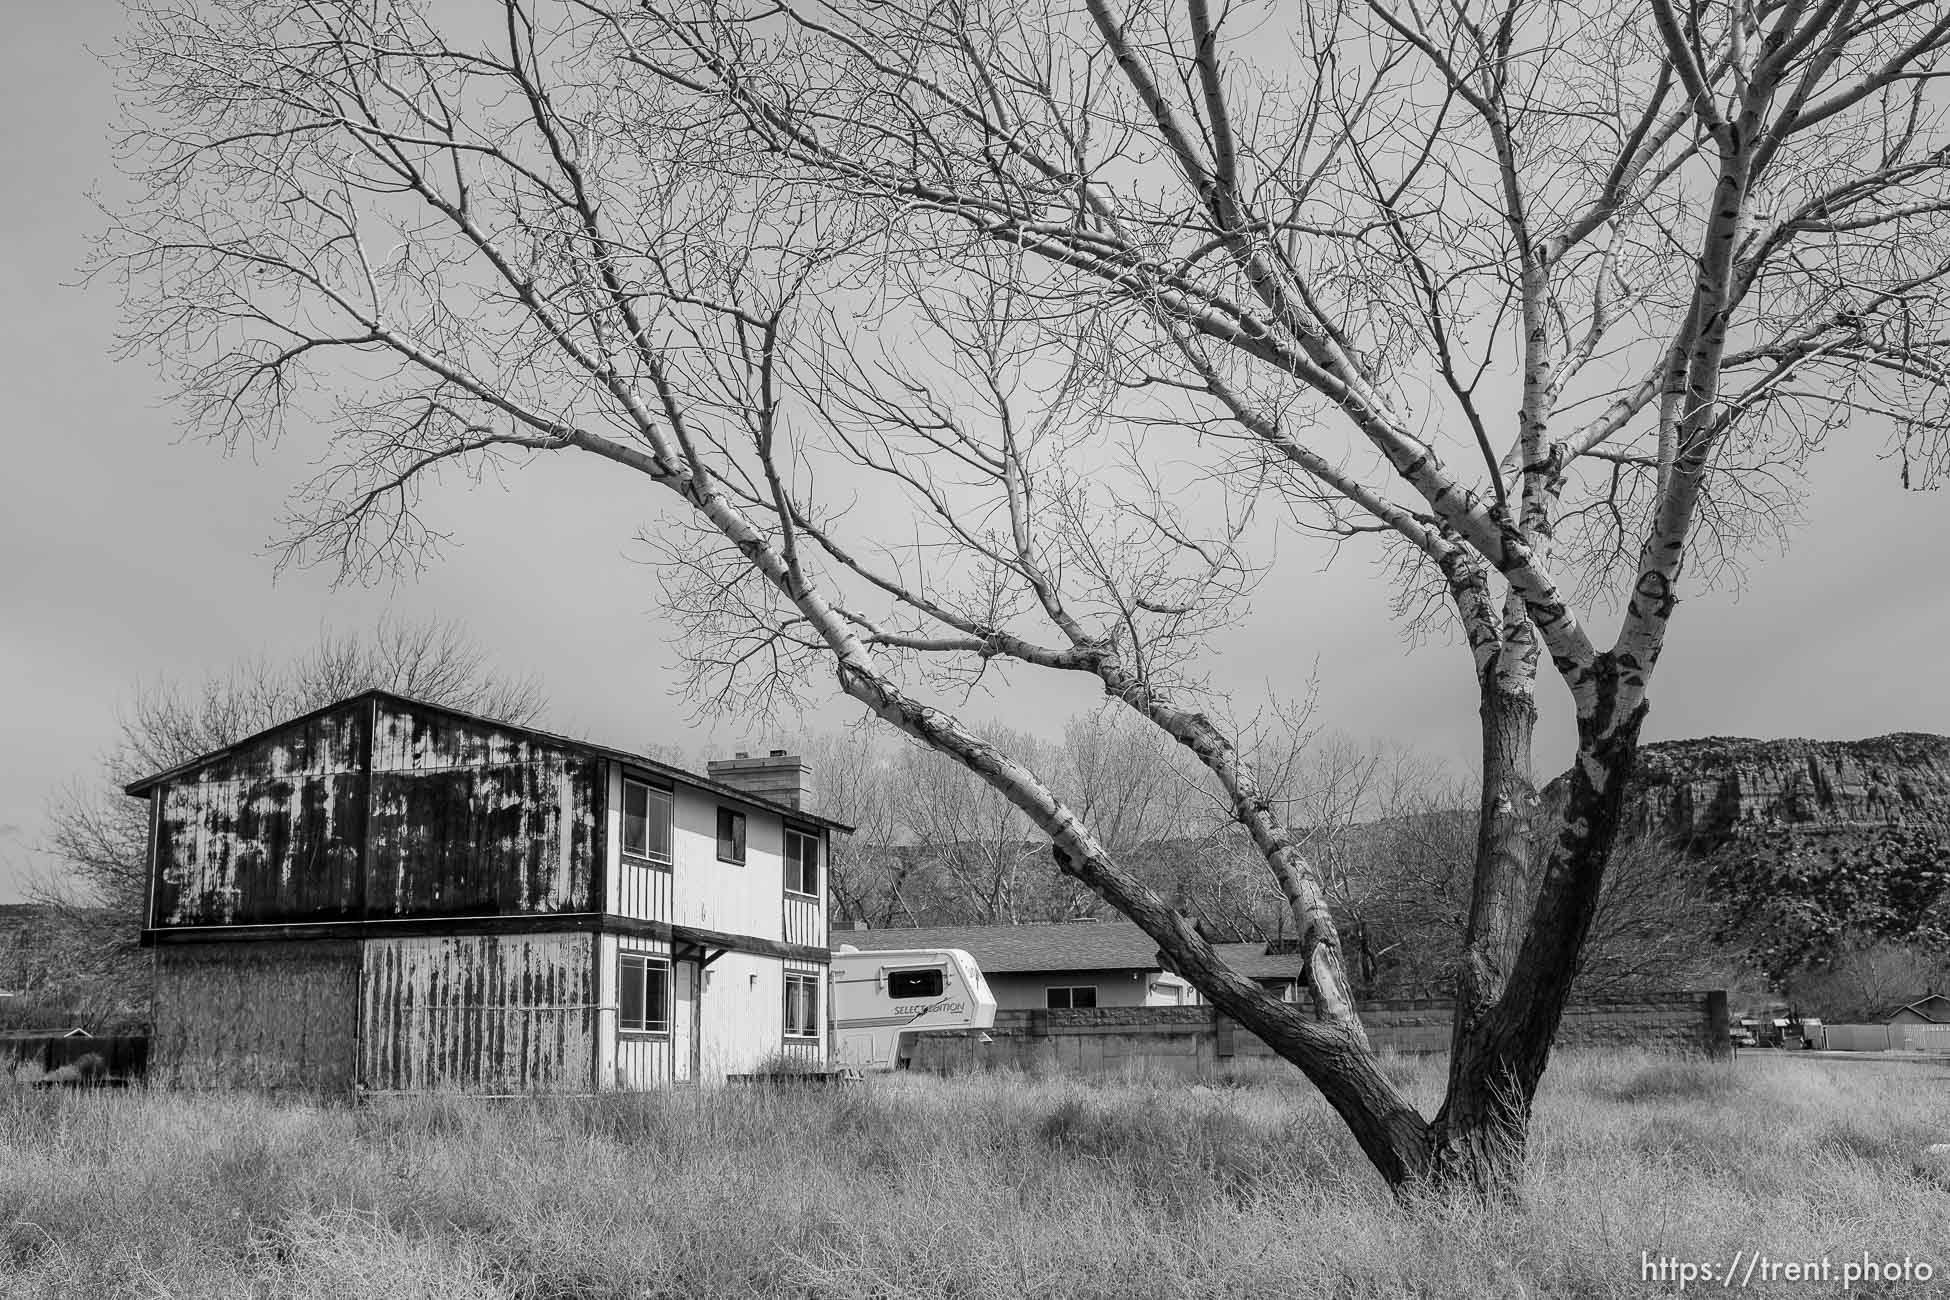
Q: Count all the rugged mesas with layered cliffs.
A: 1